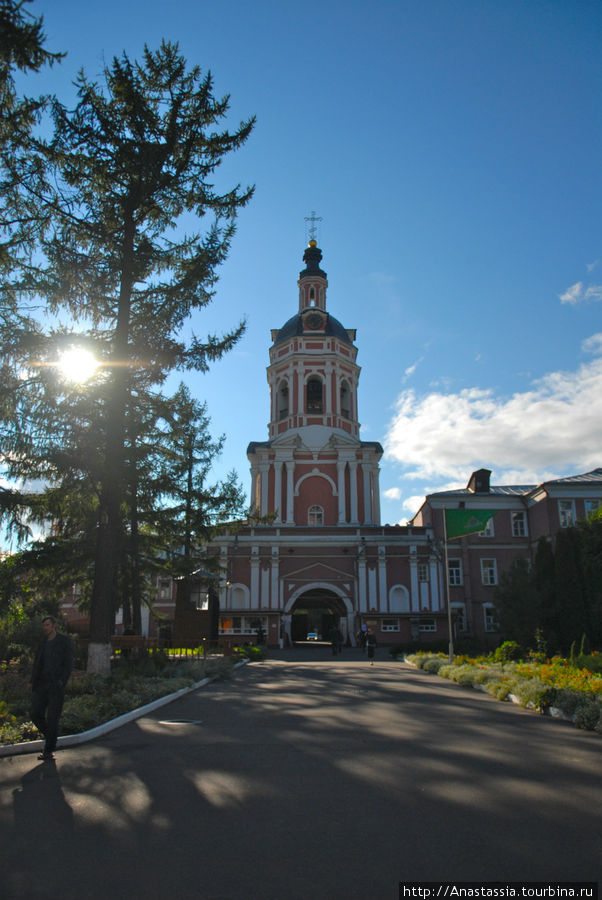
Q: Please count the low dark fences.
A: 1